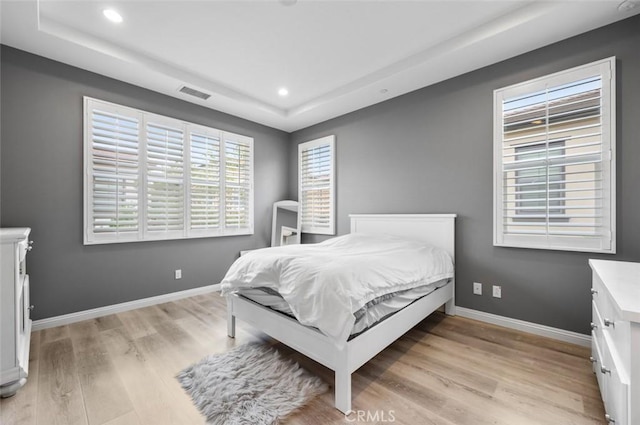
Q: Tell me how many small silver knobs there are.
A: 9